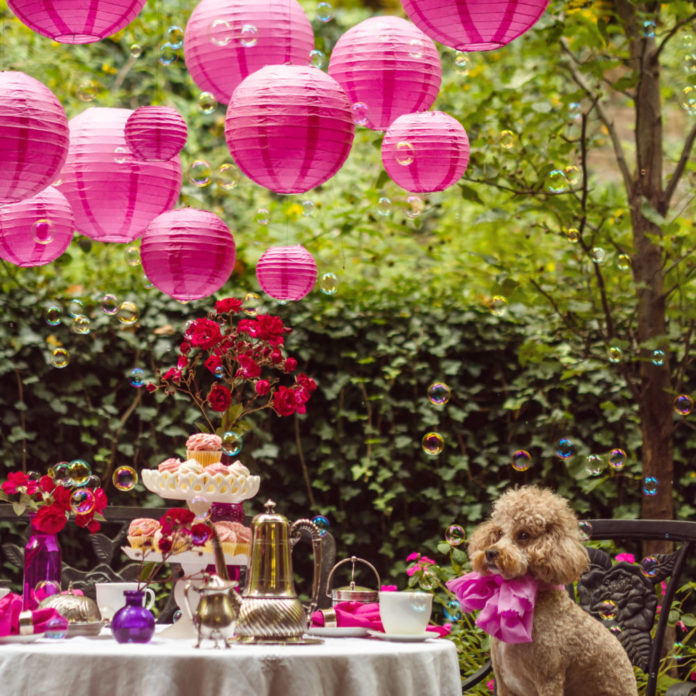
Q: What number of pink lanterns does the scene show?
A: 12